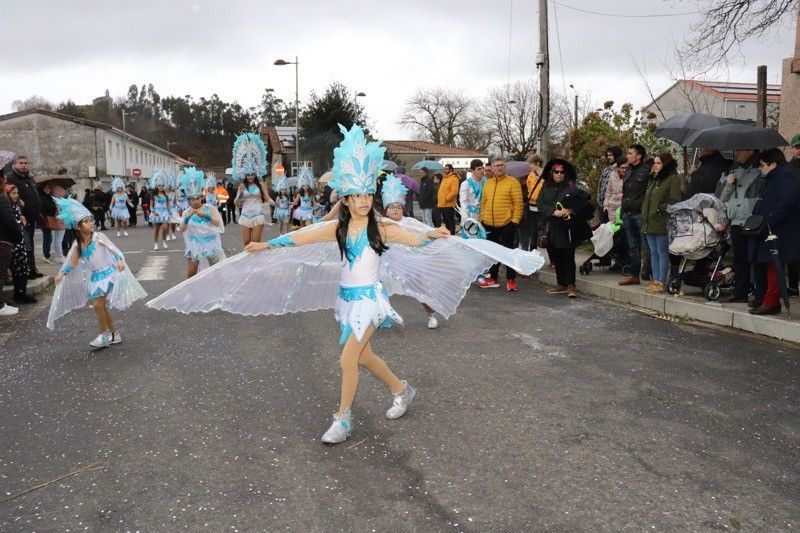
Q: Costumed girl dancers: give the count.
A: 12